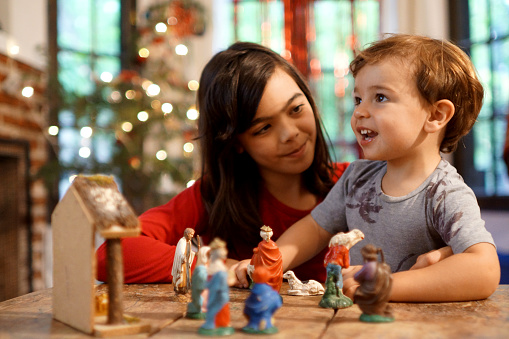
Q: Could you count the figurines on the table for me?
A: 8